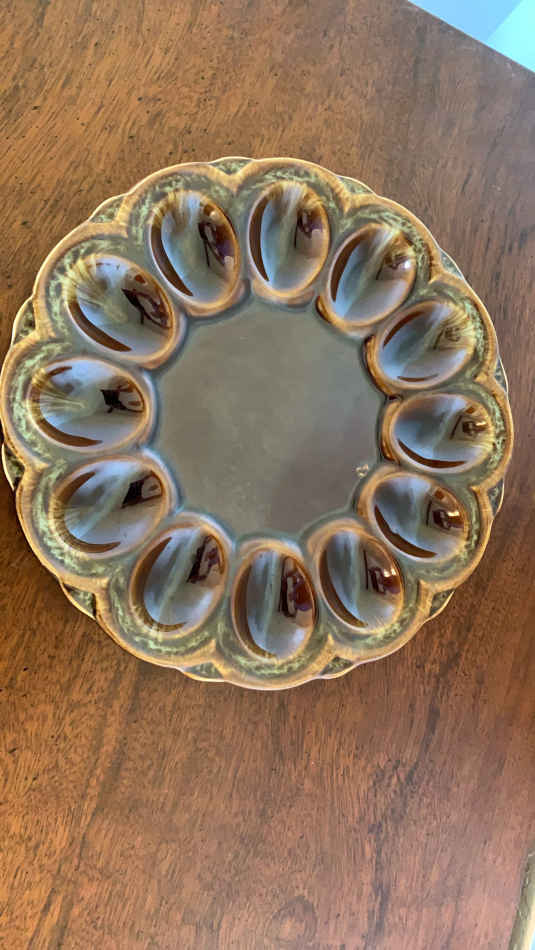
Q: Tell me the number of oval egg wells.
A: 12